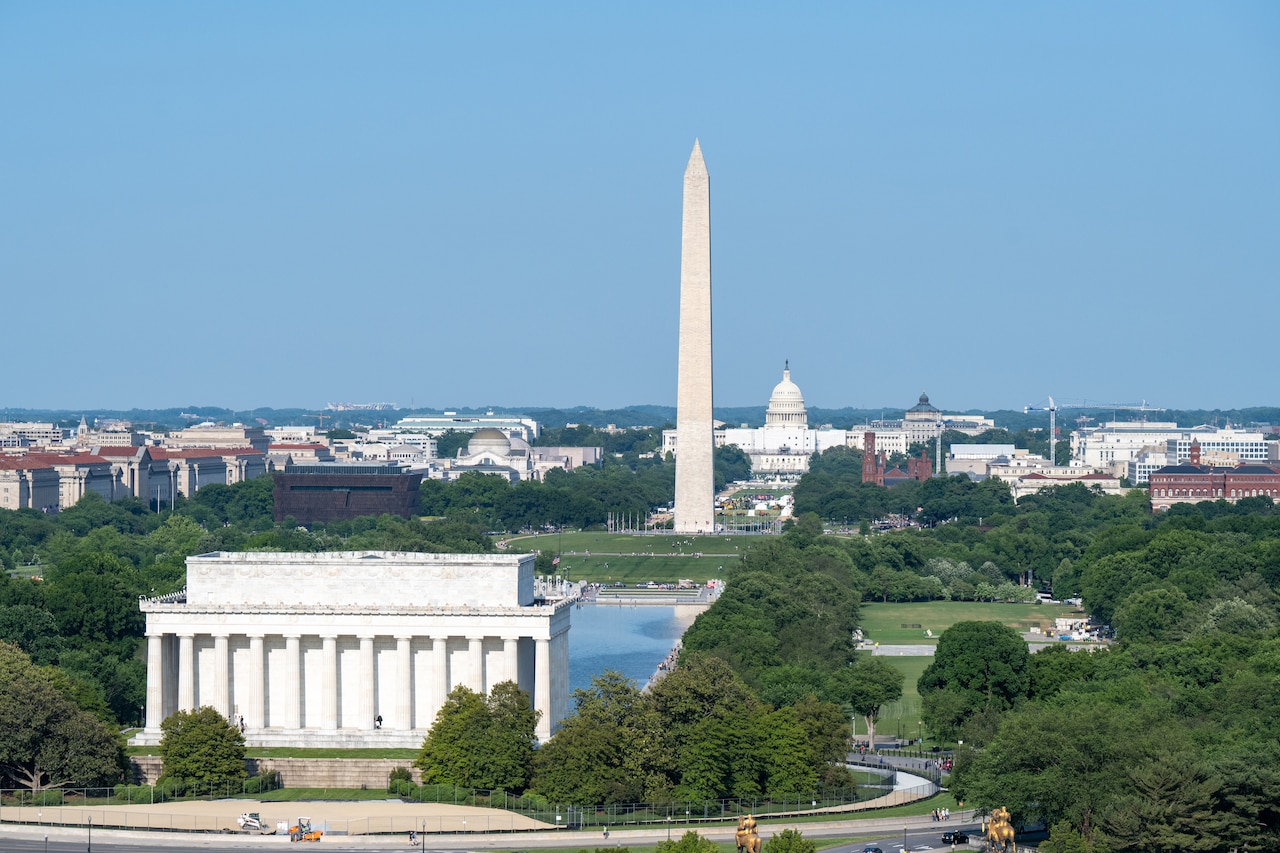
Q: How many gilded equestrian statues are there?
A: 2